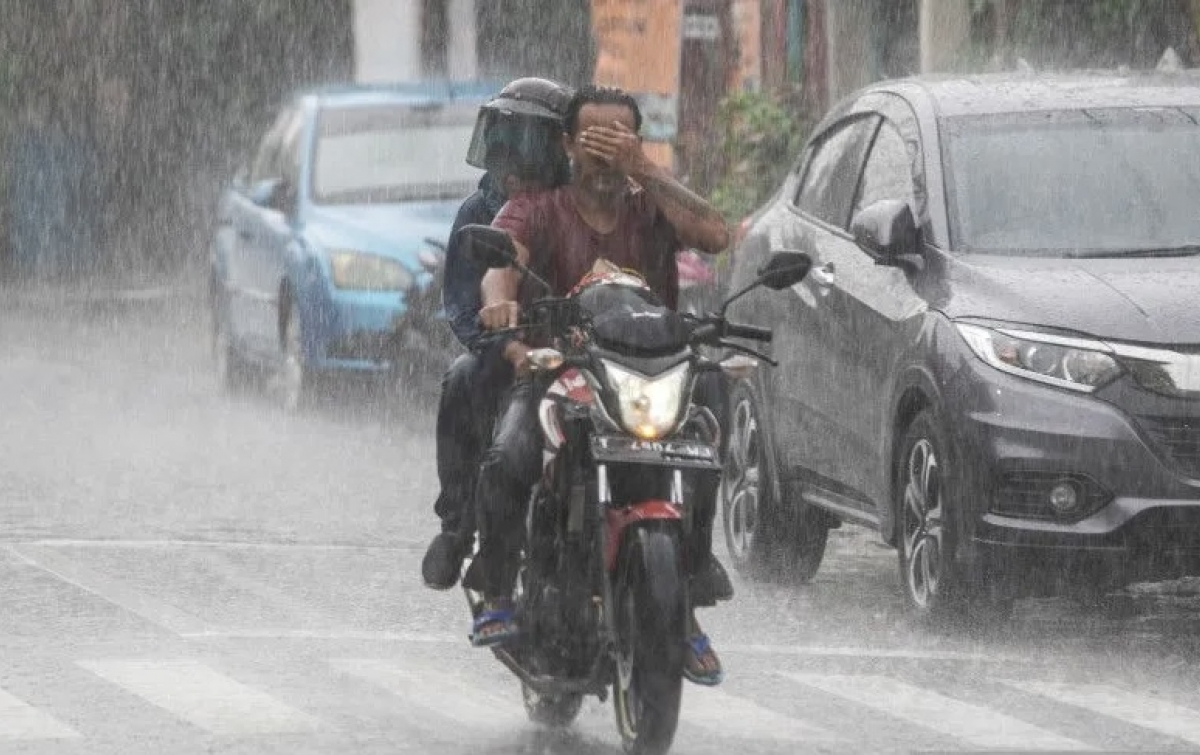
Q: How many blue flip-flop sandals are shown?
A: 2